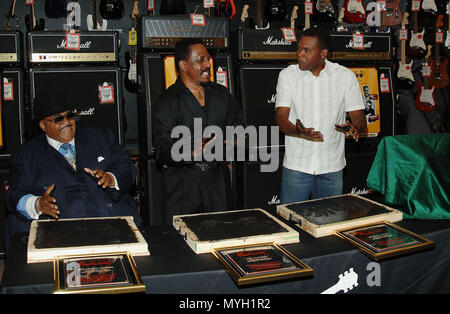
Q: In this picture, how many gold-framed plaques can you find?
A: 3